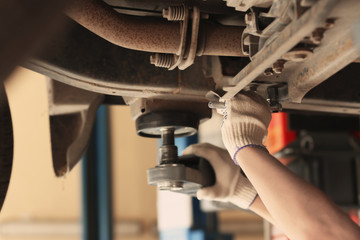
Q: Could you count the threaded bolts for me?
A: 2